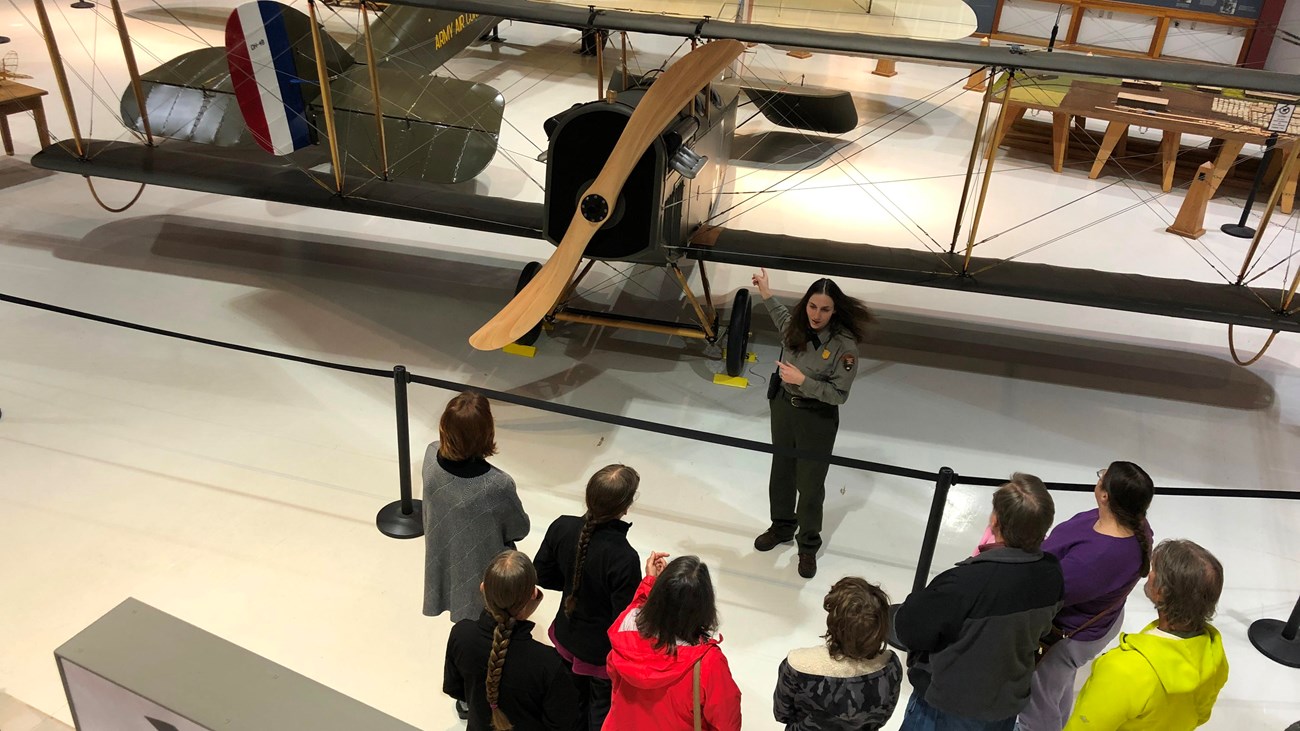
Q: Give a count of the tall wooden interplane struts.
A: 8